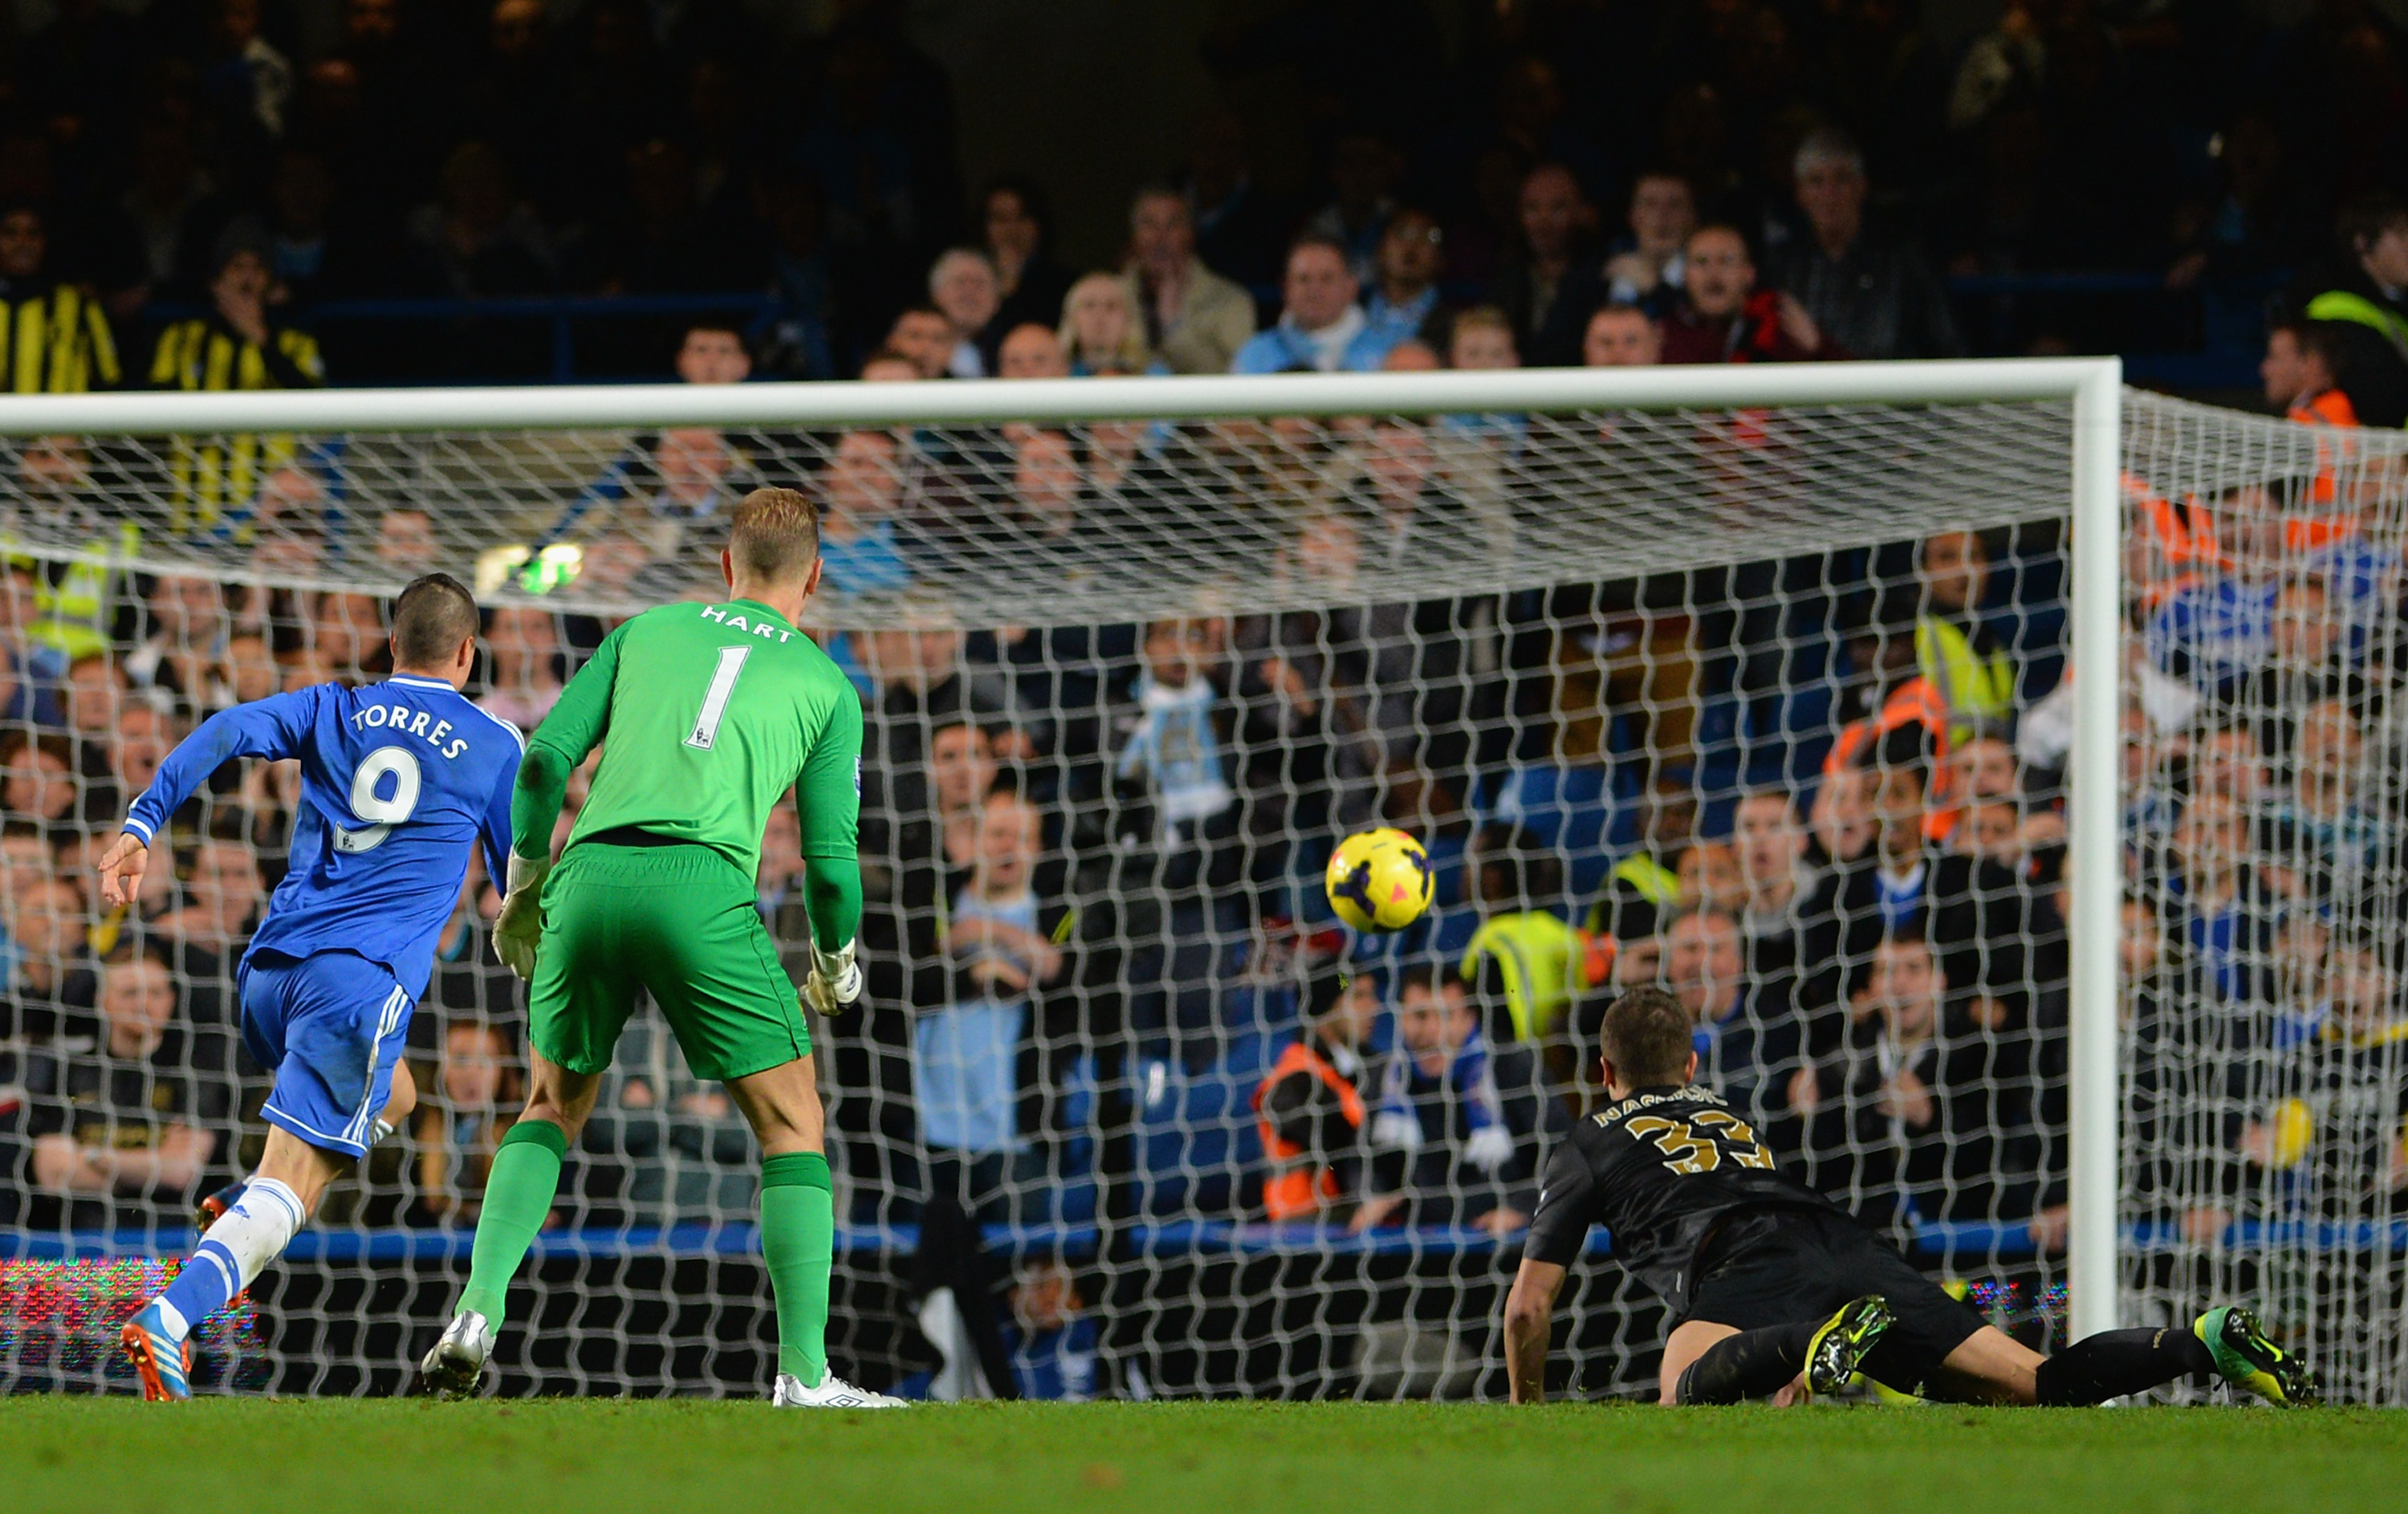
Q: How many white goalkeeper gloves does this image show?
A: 2